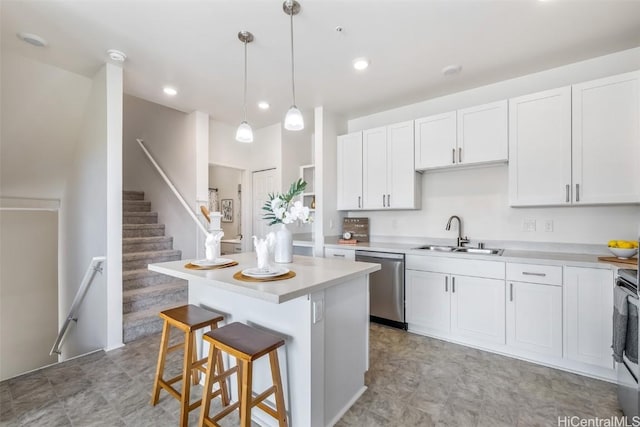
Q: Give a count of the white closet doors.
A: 1